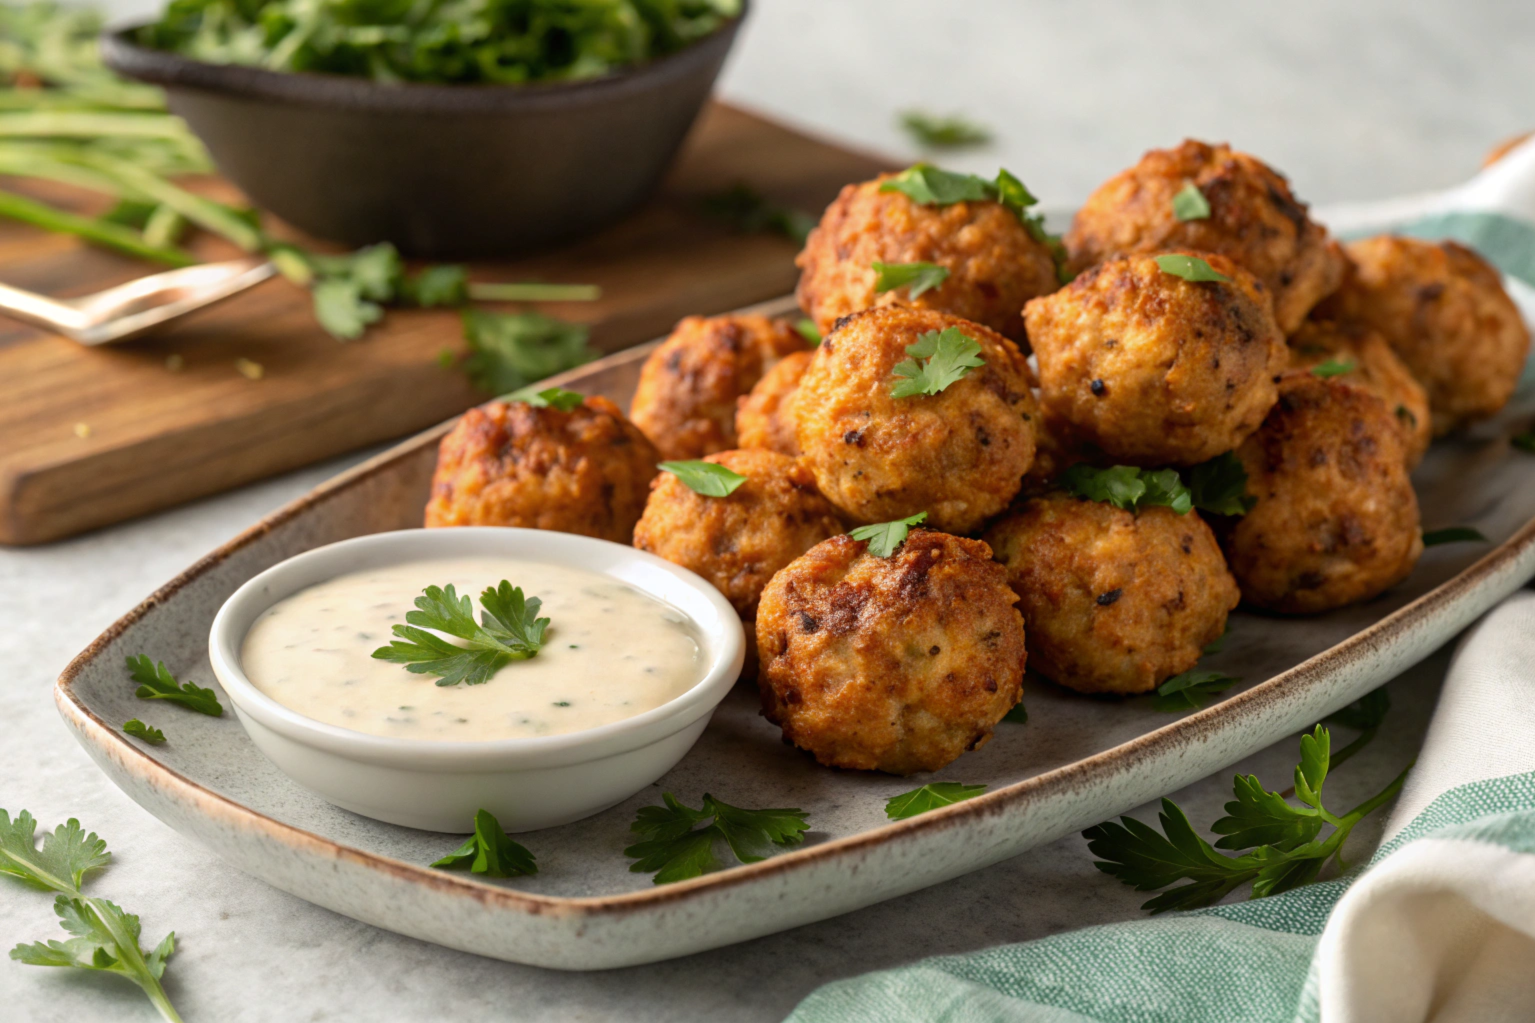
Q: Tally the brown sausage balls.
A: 13